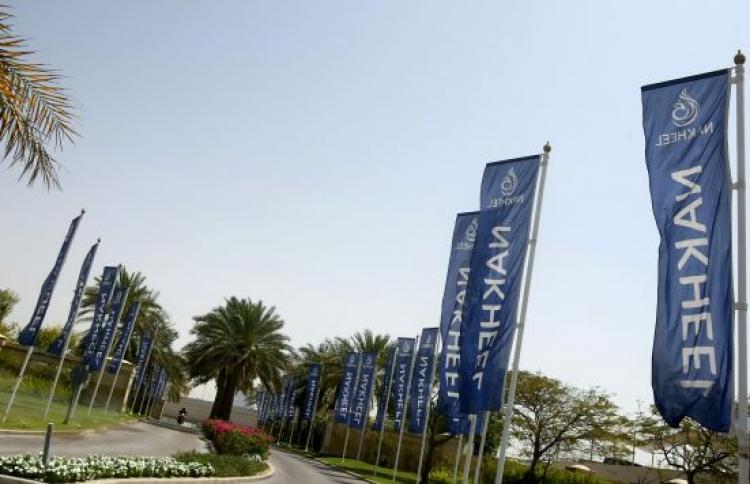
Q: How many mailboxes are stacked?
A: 0